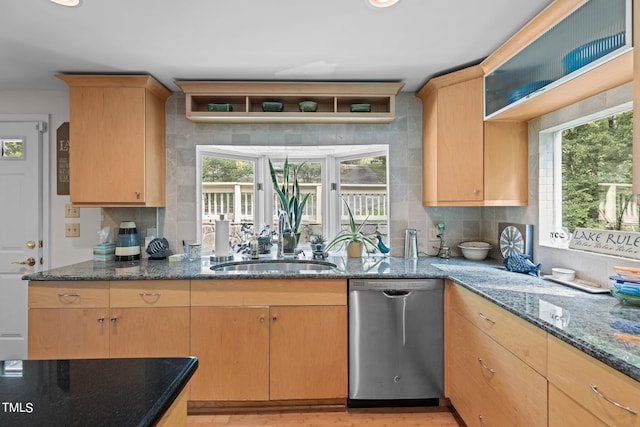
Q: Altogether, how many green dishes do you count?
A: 4